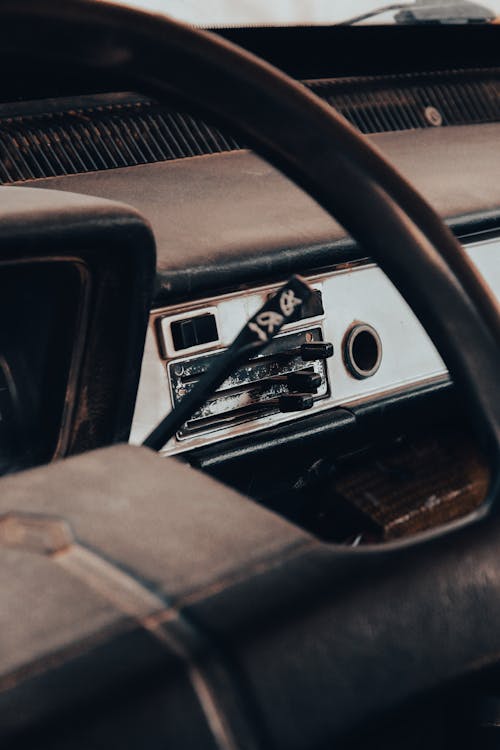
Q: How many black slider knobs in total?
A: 3